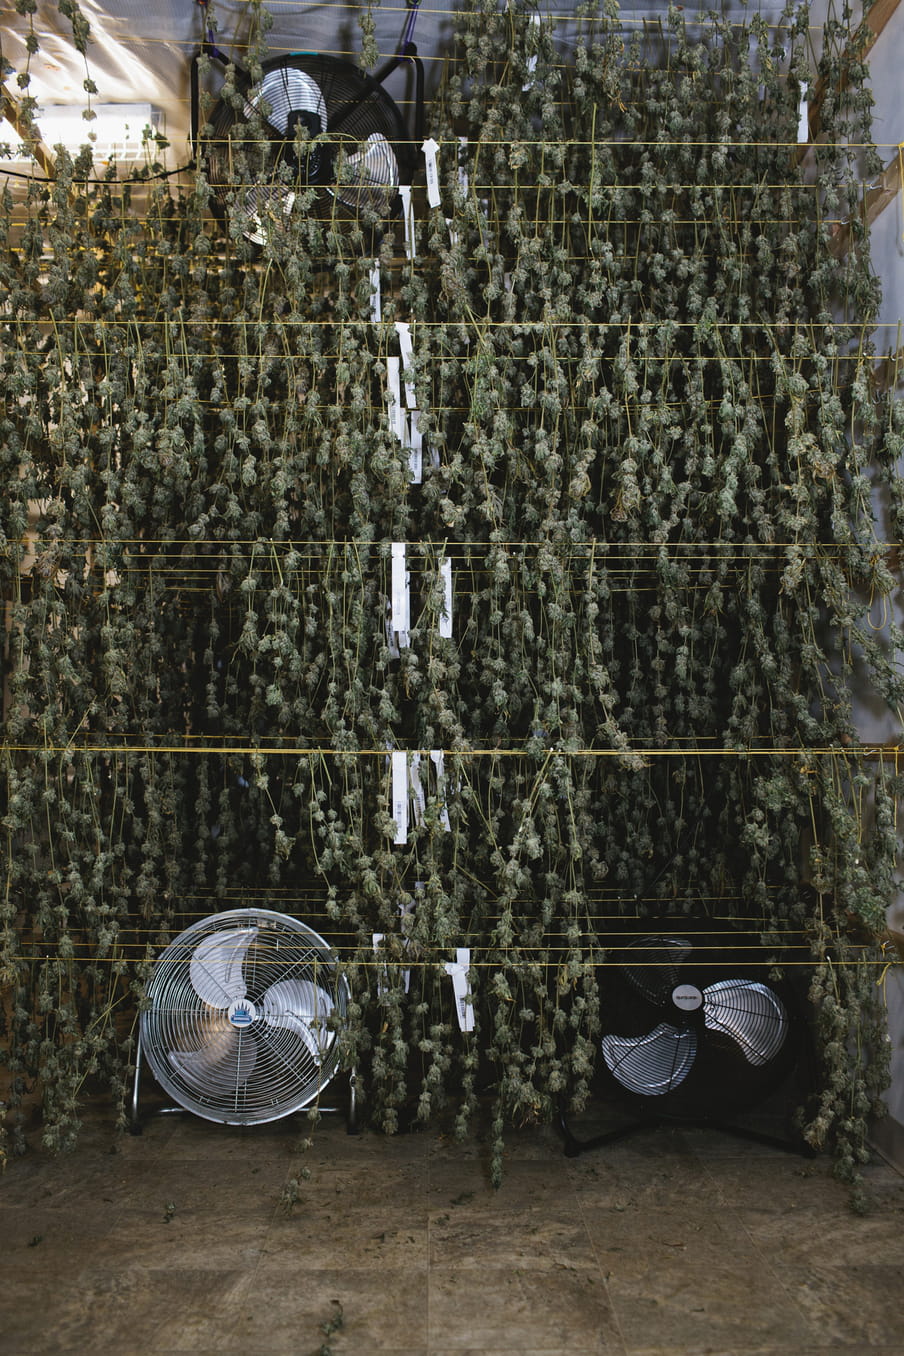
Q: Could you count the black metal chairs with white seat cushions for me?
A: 0